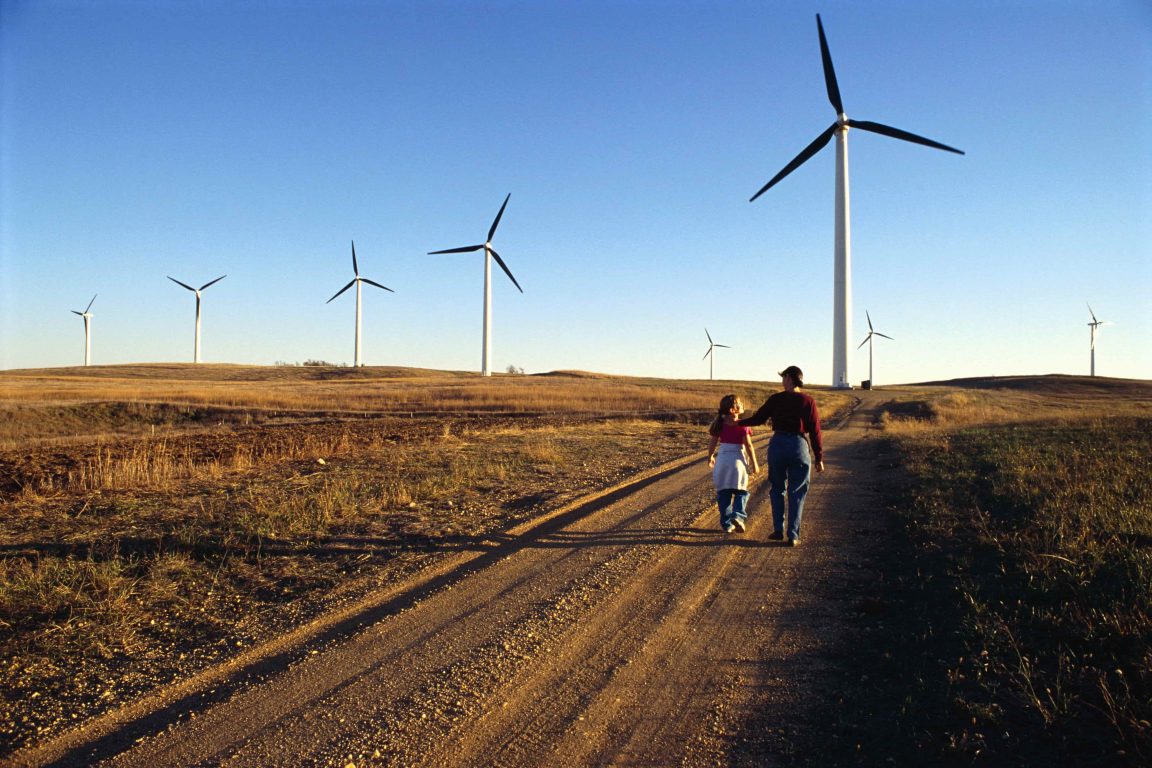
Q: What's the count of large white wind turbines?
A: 8